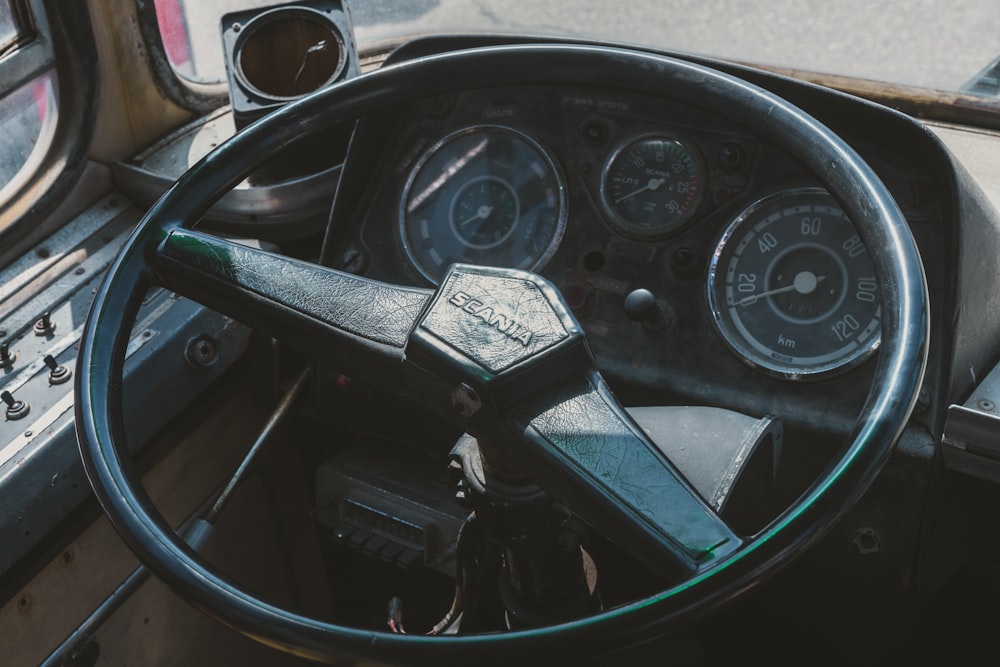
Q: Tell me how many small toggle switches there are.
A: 4